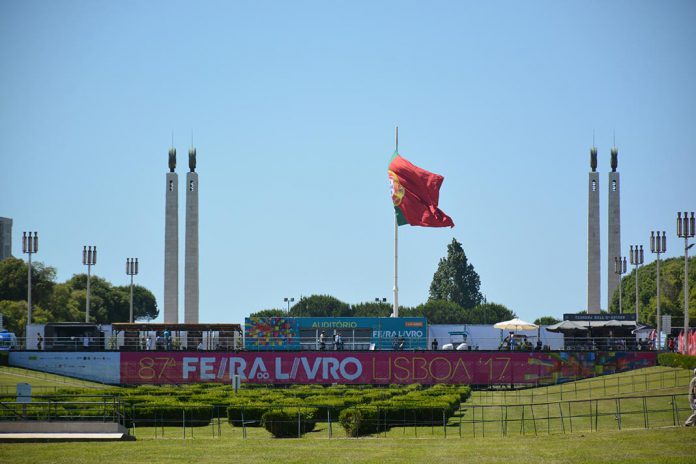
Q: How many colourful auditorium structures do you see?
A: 1